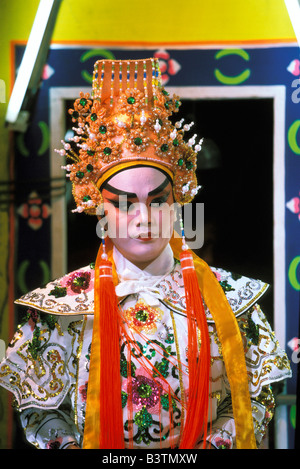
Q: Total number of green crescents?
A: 11